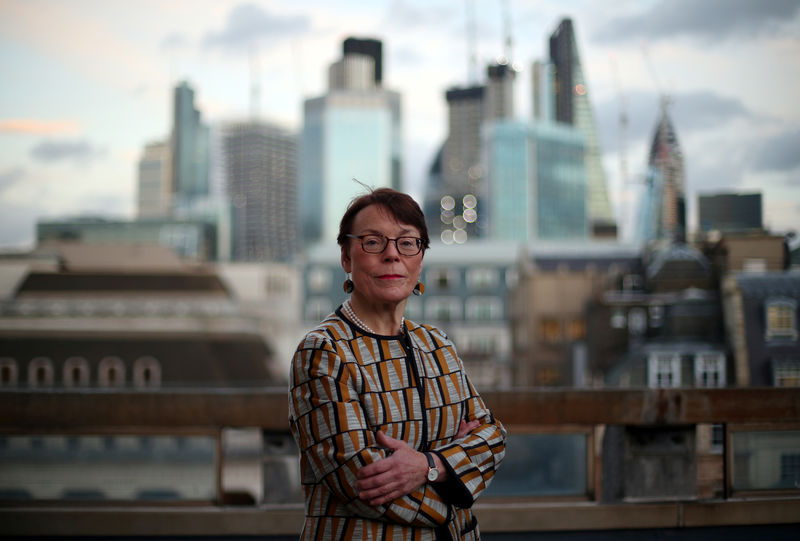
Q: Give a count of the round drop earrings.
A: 2